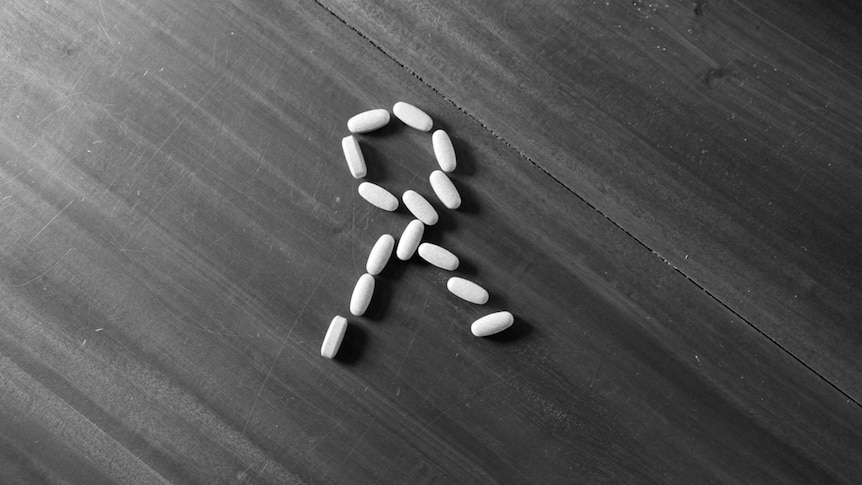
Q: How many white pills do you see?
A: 14